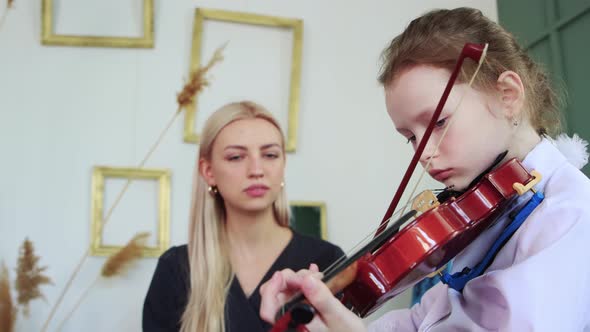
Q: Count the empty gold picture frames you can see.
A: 3